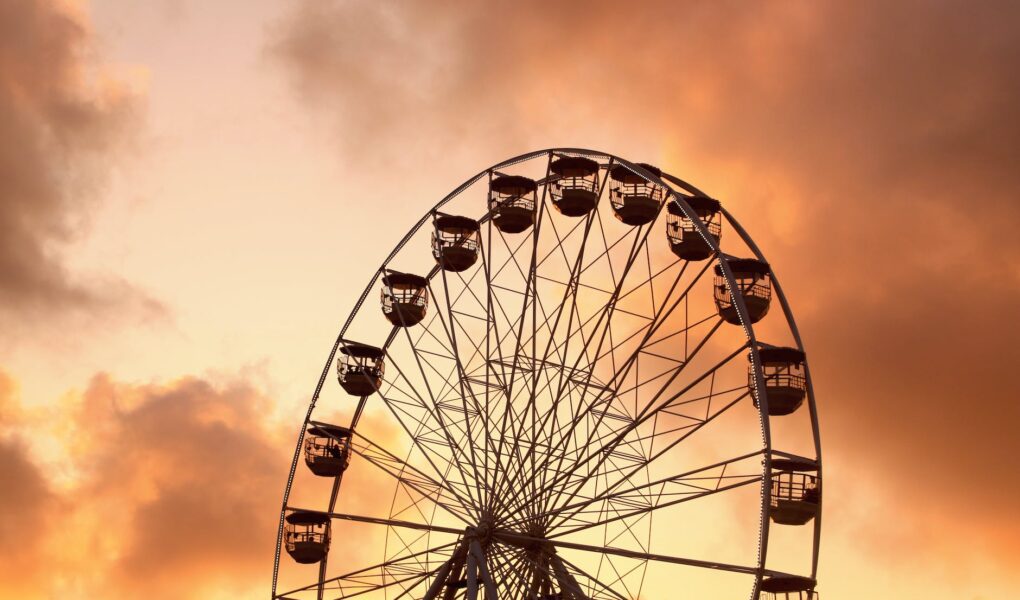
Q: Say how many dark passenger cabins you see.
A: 13